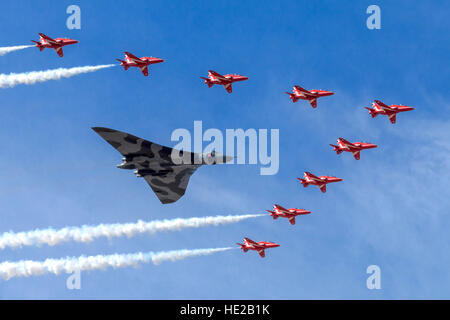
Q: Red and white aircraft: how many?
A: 9